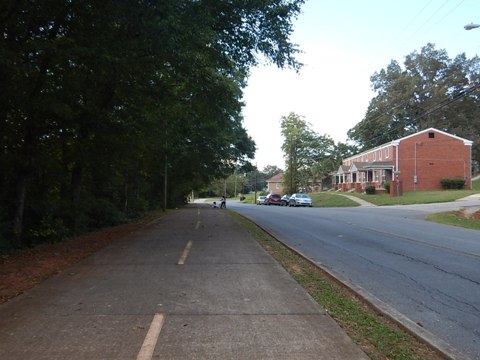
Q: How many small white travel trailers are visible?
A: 0